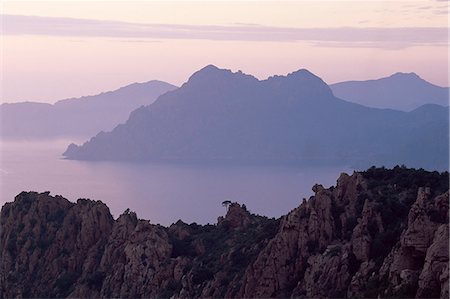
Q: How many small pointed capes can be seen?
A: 1